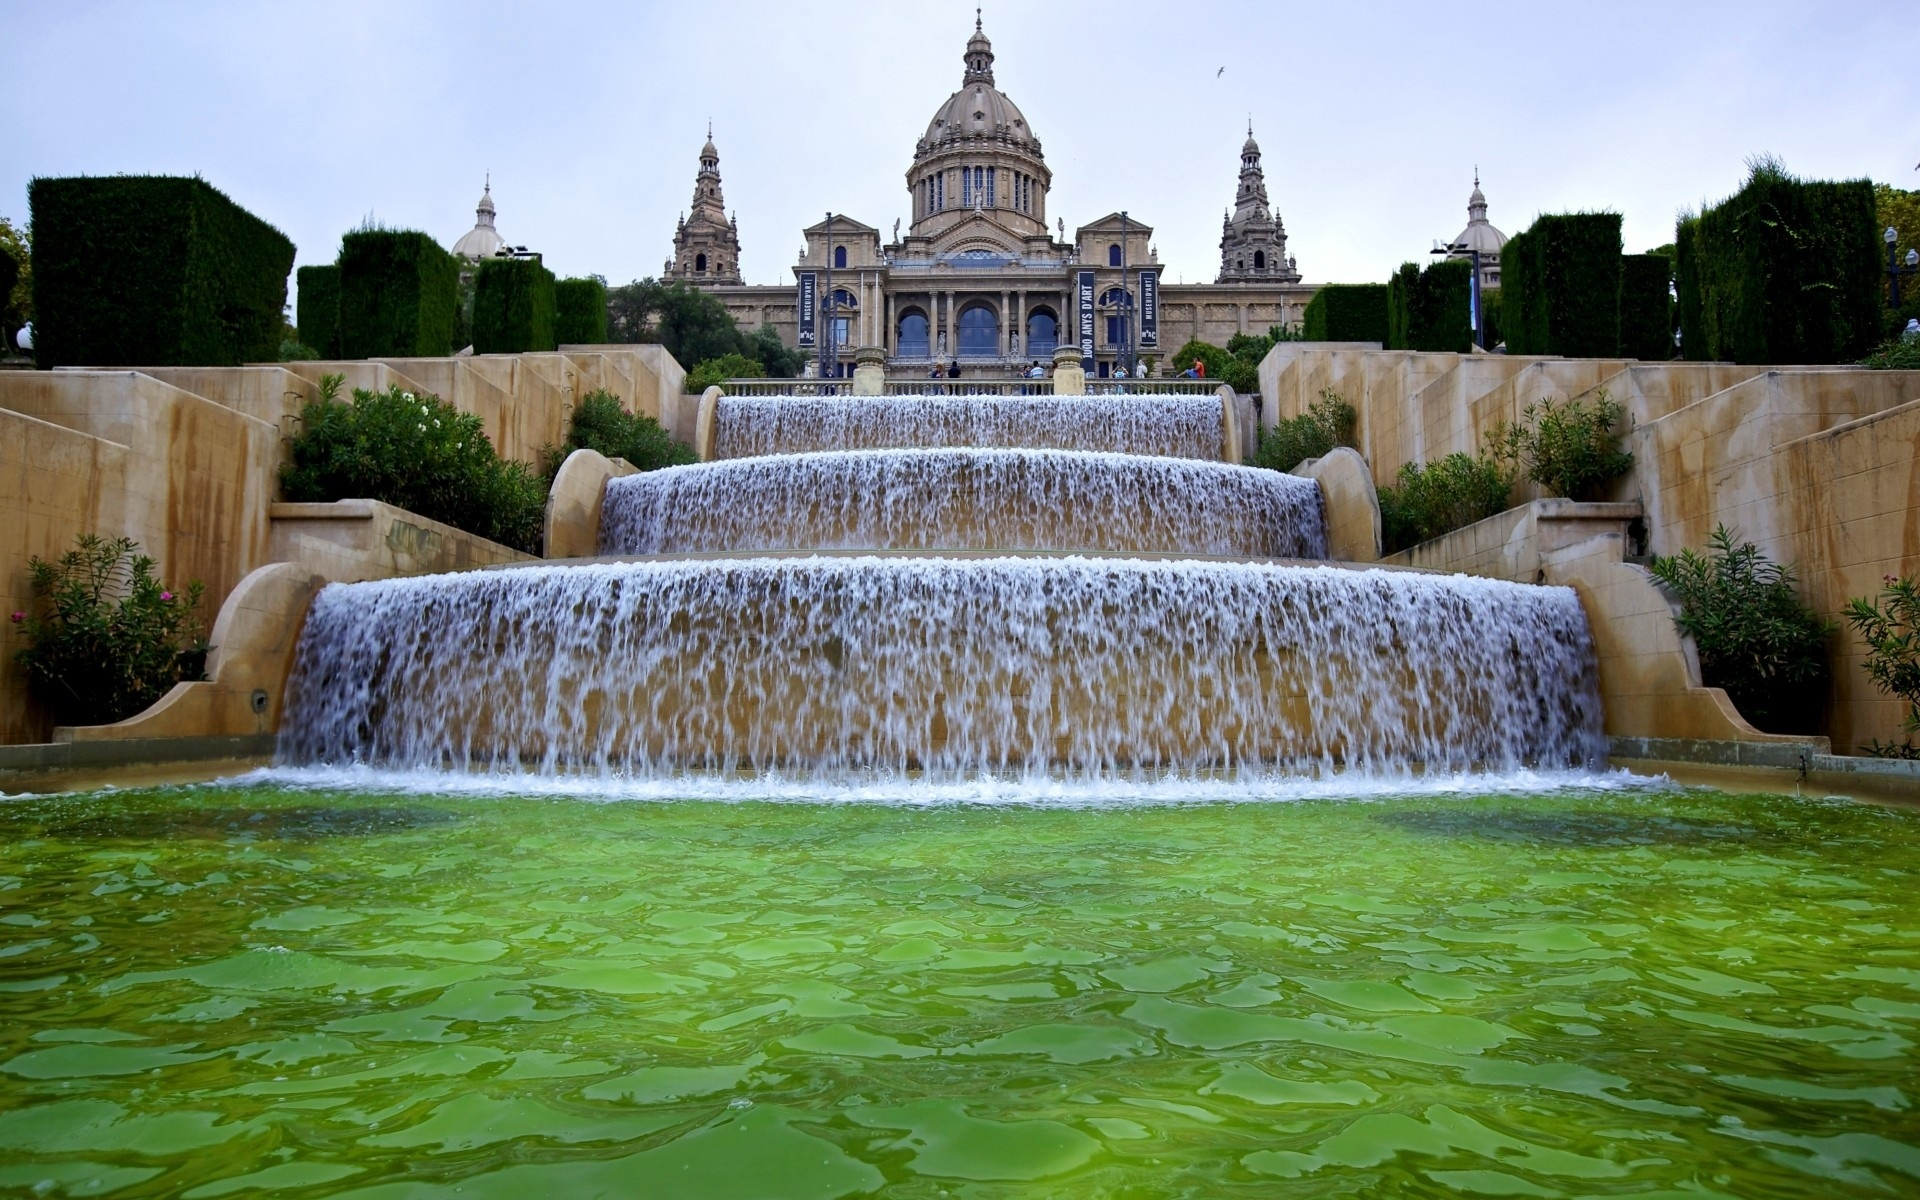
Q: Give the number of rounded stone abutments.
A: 6